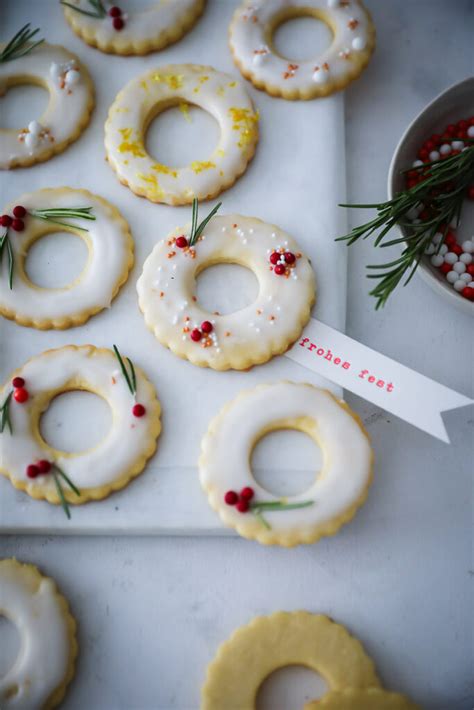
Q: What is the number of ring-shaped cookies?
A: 11